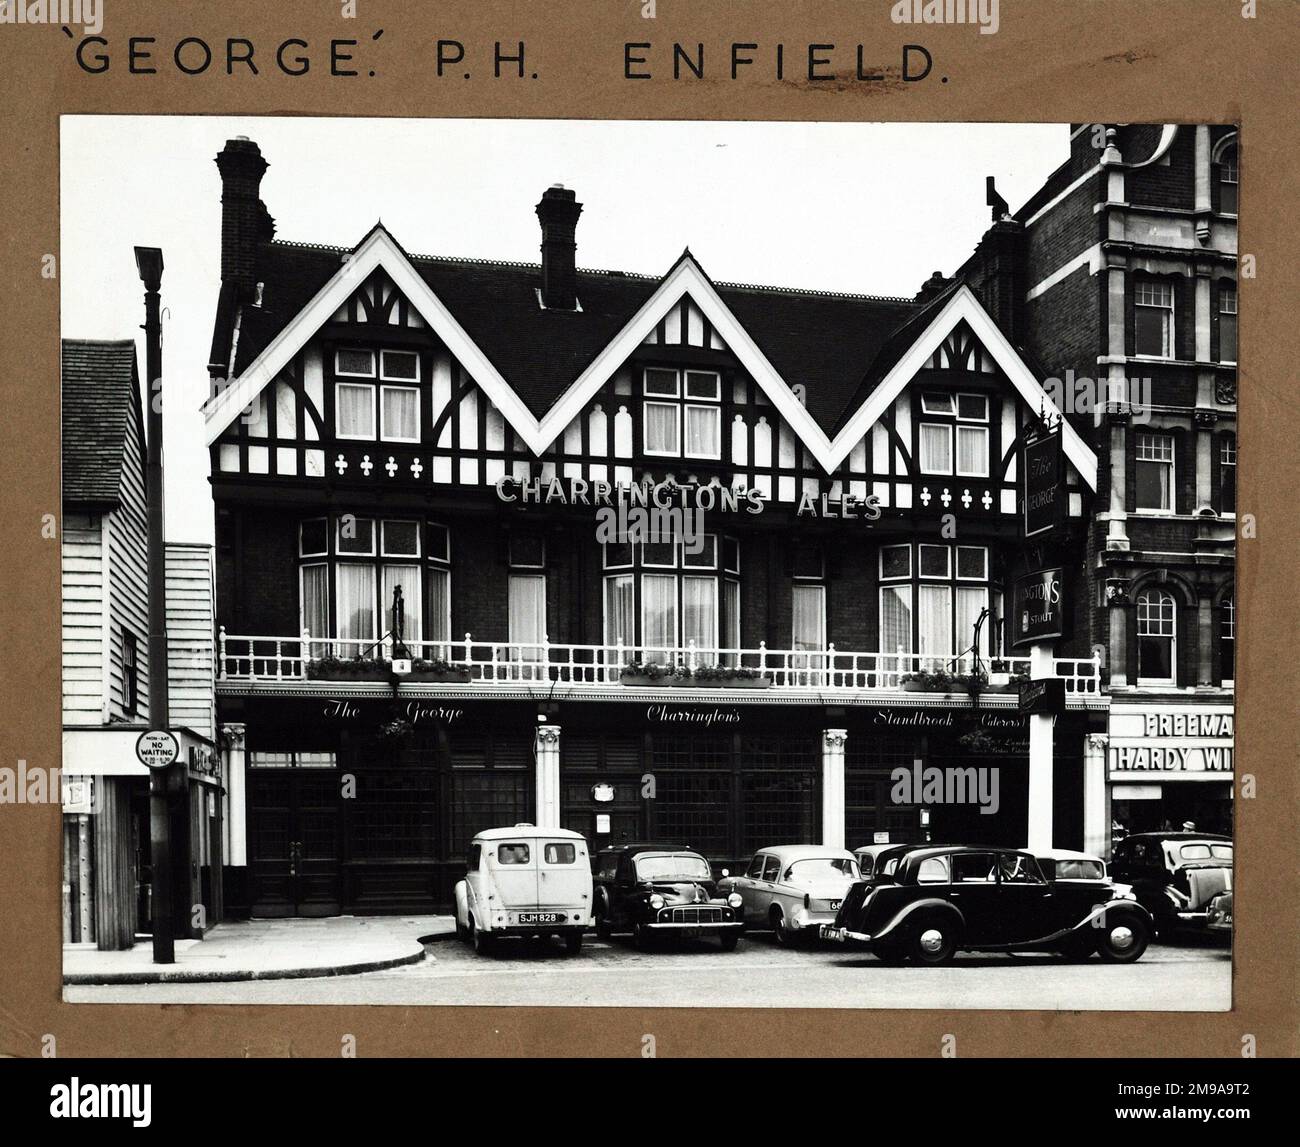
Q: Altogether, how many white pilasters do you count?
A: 4